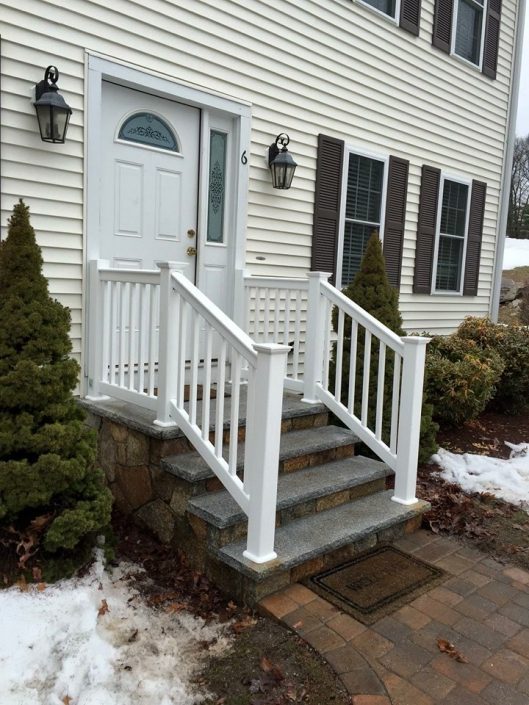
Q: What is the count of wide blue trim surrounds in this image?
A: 0